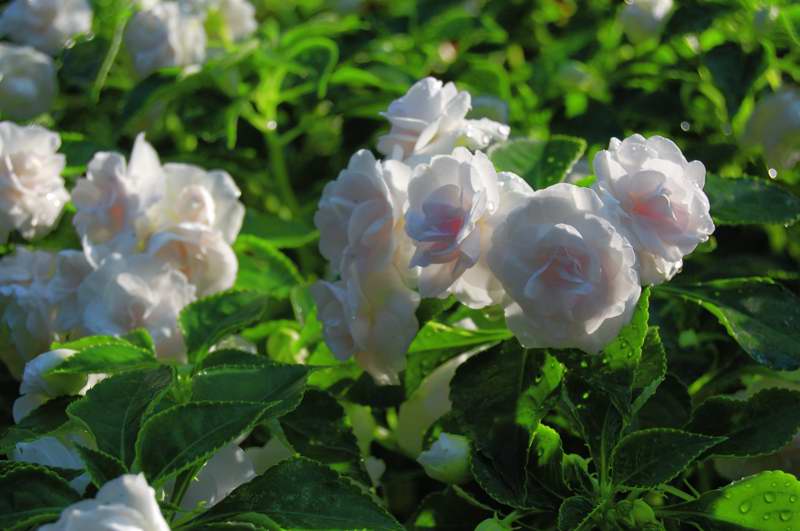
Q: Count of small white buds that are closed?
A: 1